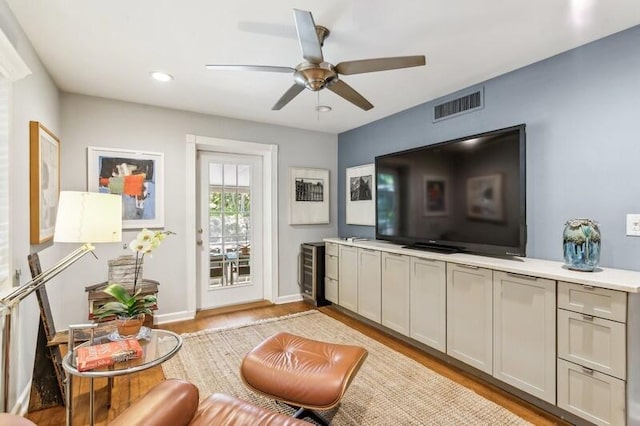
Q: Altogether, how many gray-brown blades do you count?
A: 5